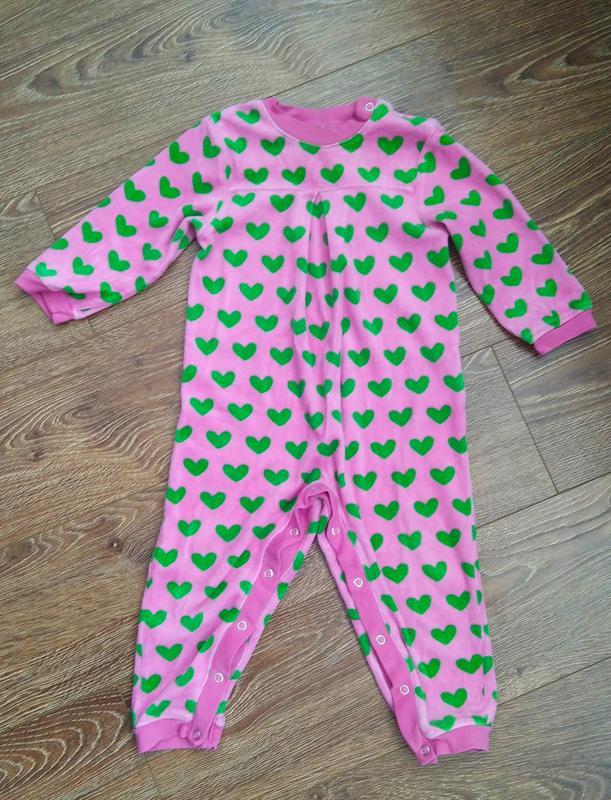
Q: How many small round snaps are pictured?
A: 11